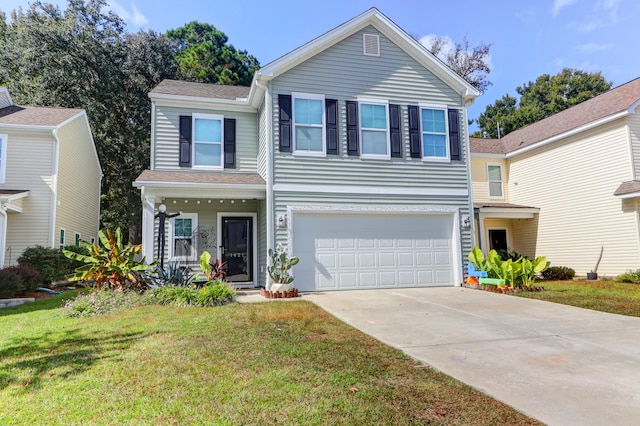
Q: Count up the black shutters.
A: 8